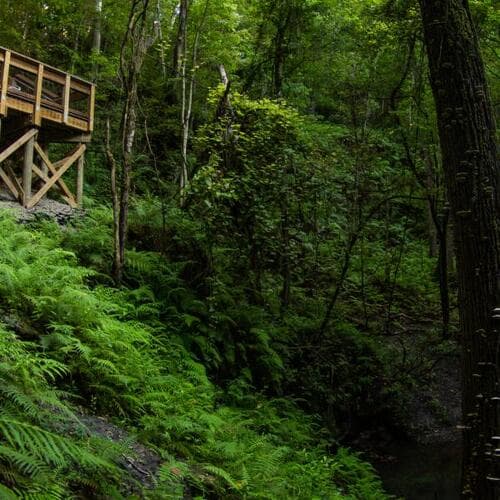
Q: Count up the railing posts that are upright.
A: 4